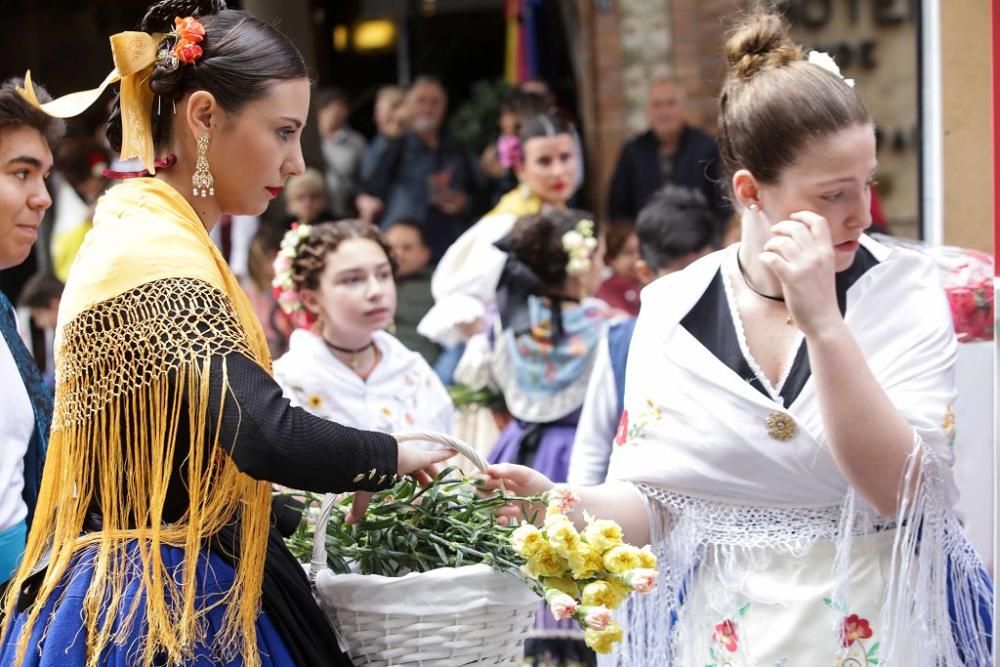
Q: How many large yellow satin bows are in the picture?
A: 1